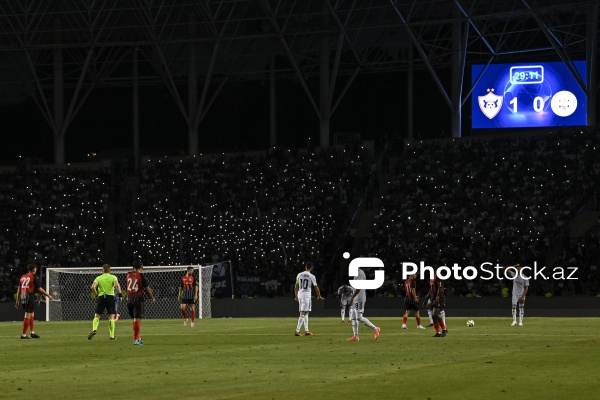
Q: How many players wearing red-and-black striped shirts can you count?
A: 5